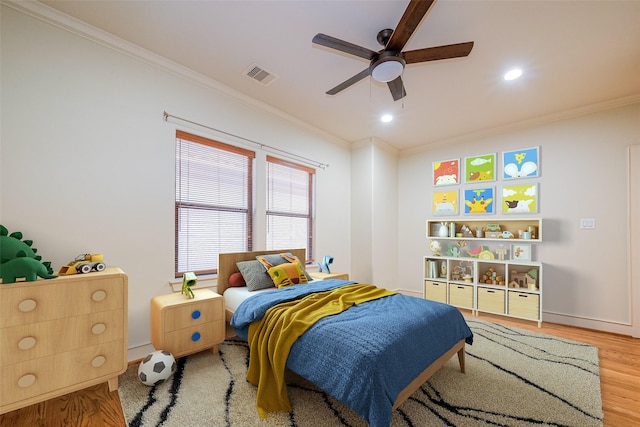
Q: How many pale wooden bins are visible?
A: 4